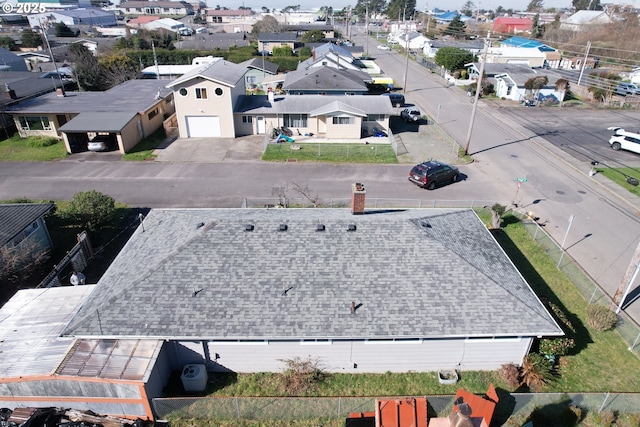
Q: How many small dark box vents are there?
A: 6